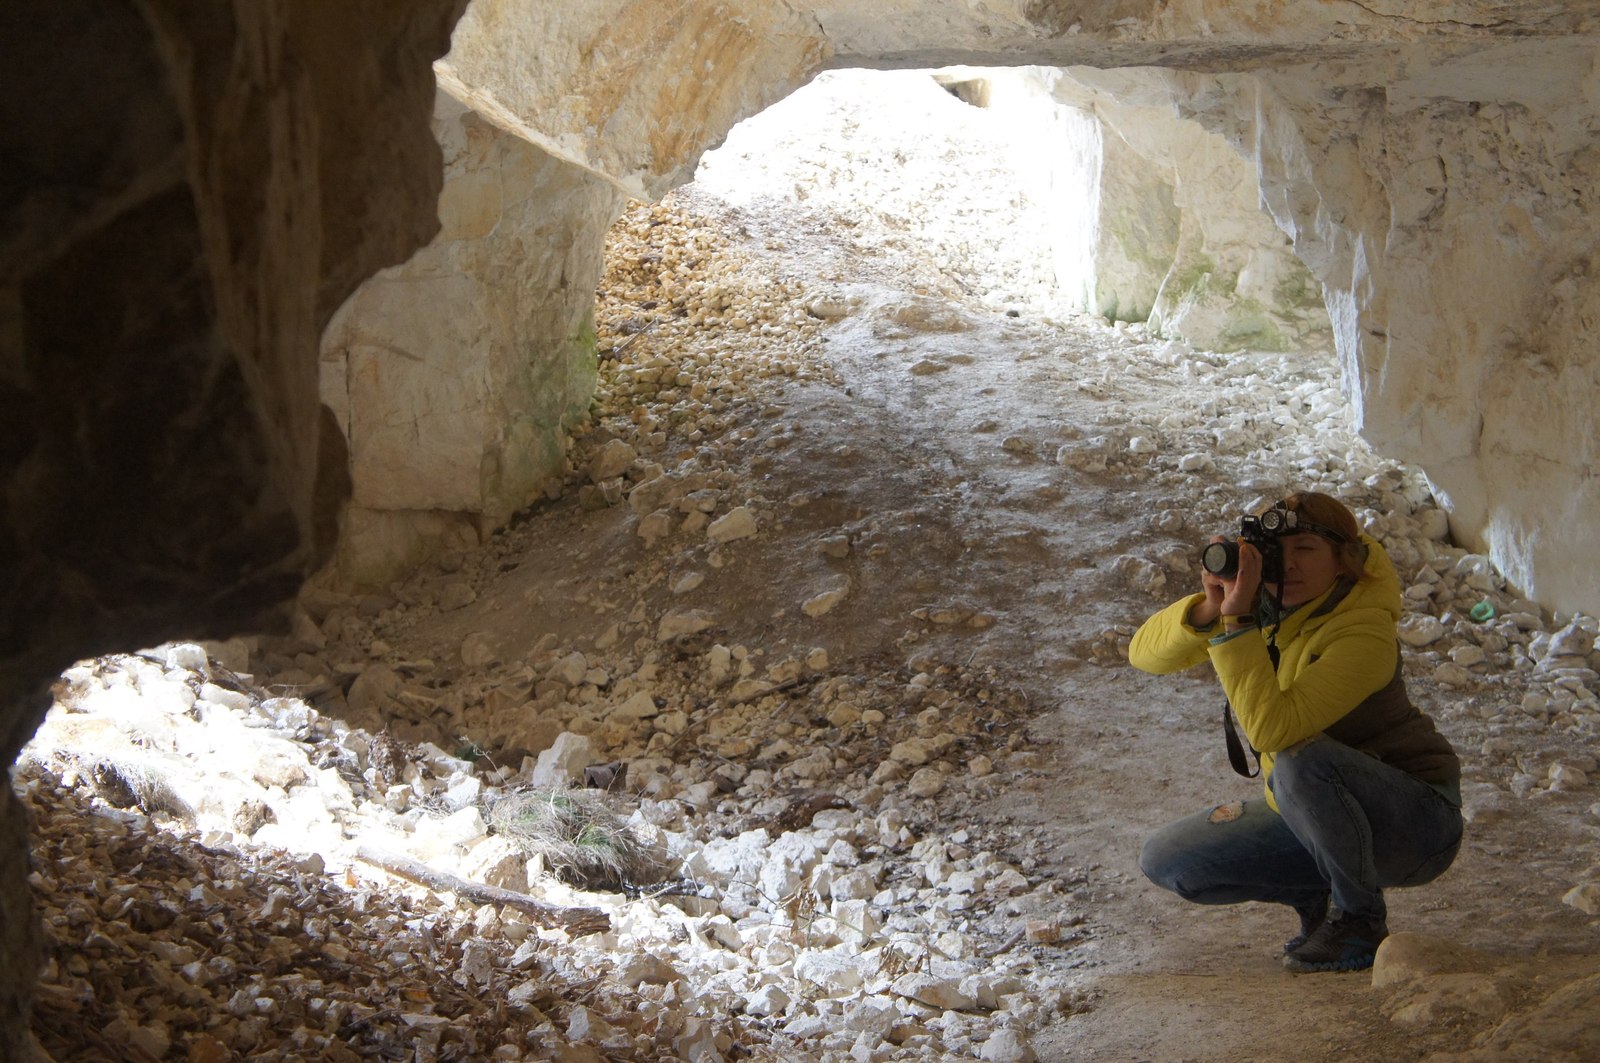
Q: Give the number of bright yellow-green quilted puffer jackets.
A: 1